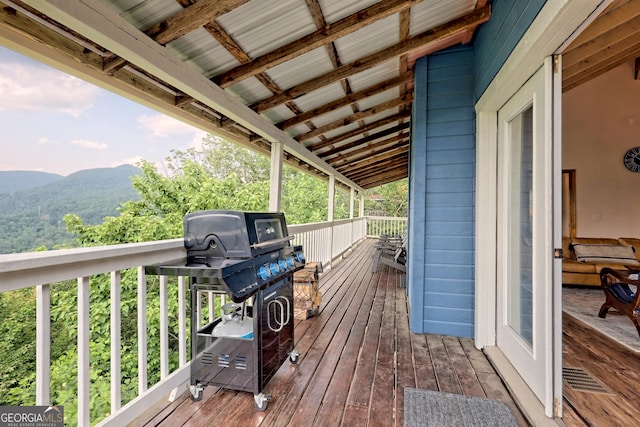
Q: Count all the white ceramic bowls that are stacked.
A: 0